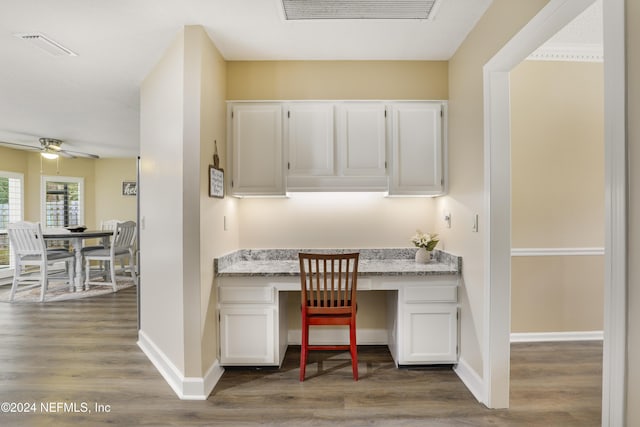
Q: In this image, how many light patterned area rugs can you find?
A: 1